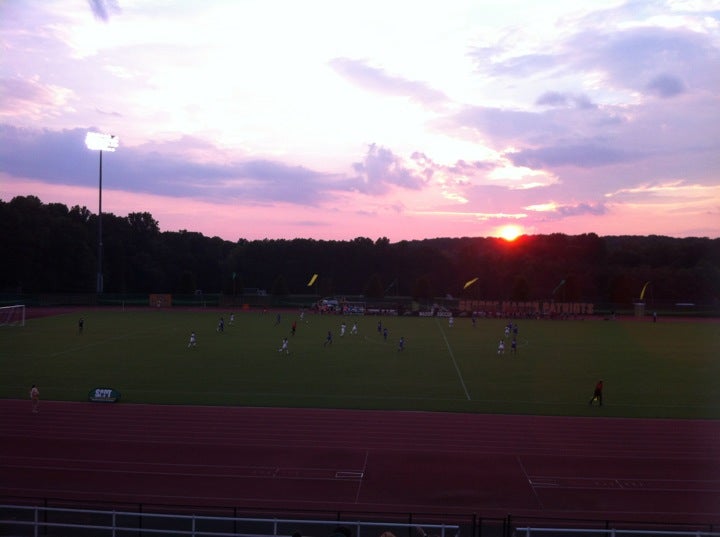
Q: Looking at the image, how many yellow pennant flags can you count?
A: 3